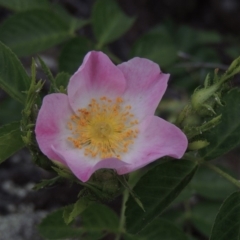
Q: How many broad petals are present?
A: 5